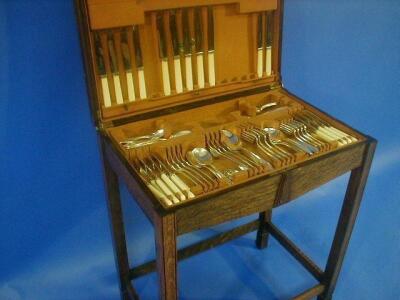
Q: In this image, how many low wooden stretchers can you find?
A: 4